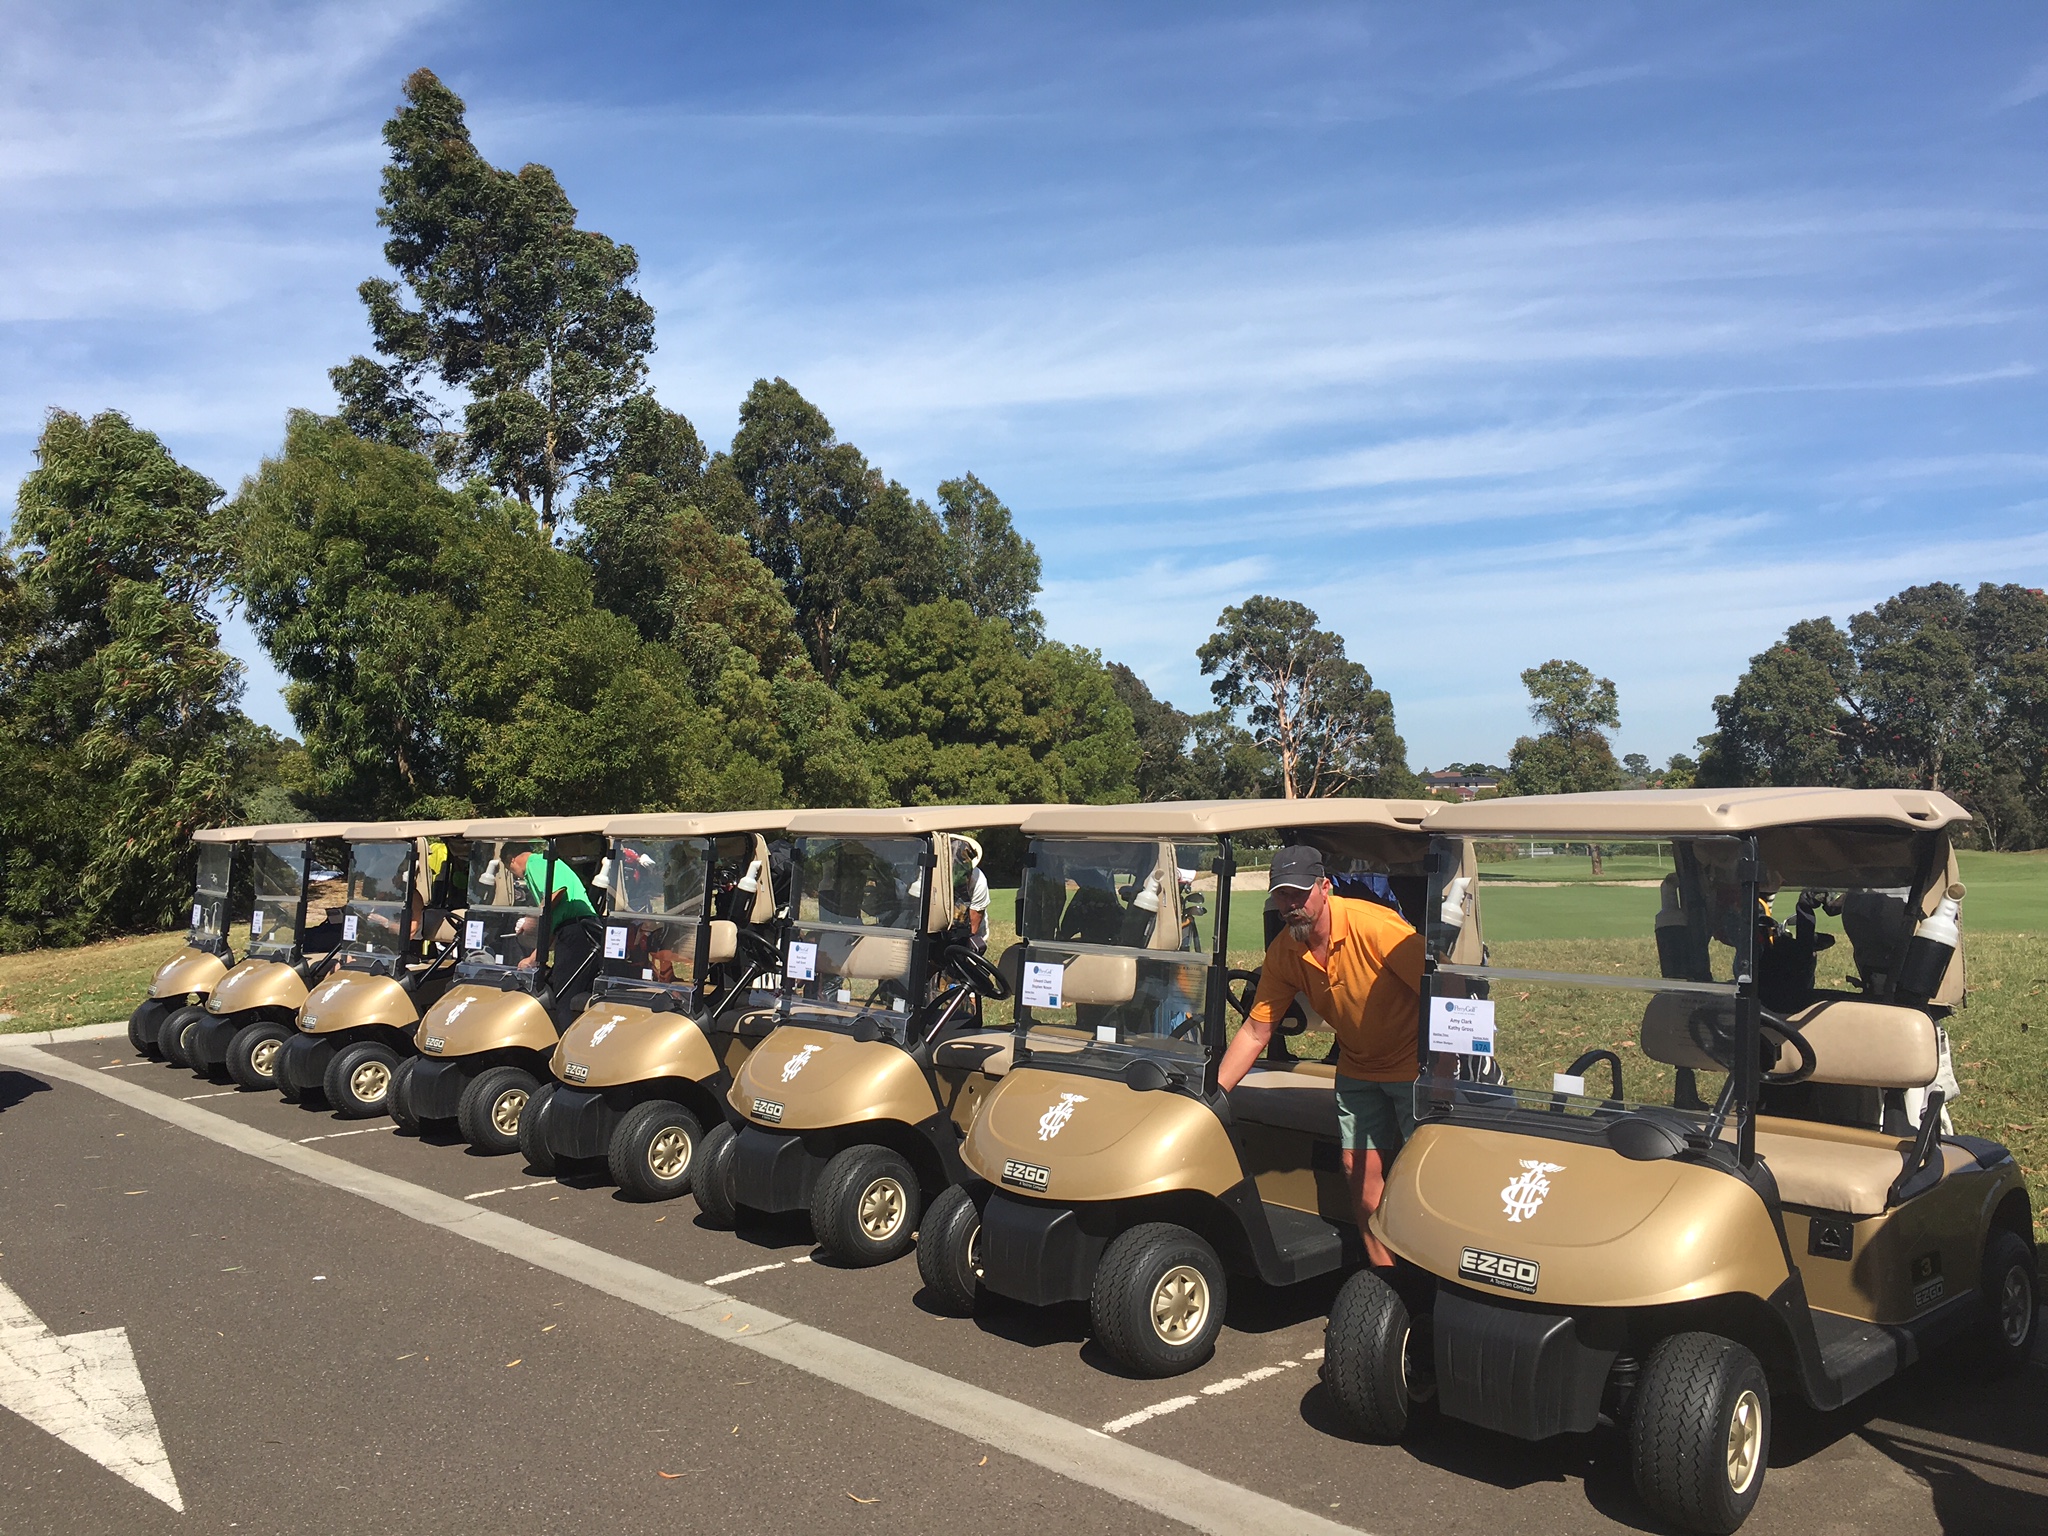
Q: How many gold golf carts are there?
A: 8